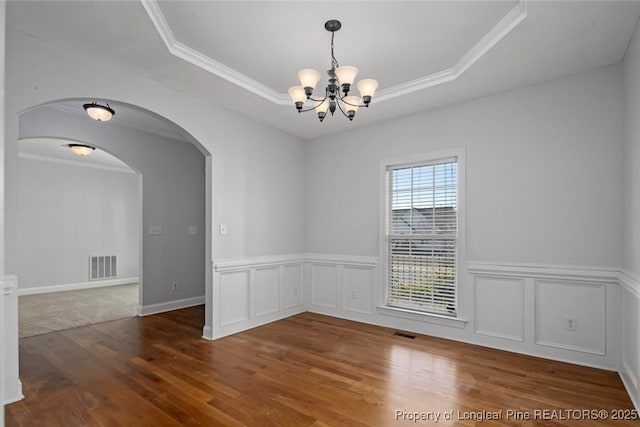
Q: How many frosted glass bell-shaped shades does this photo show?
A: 6